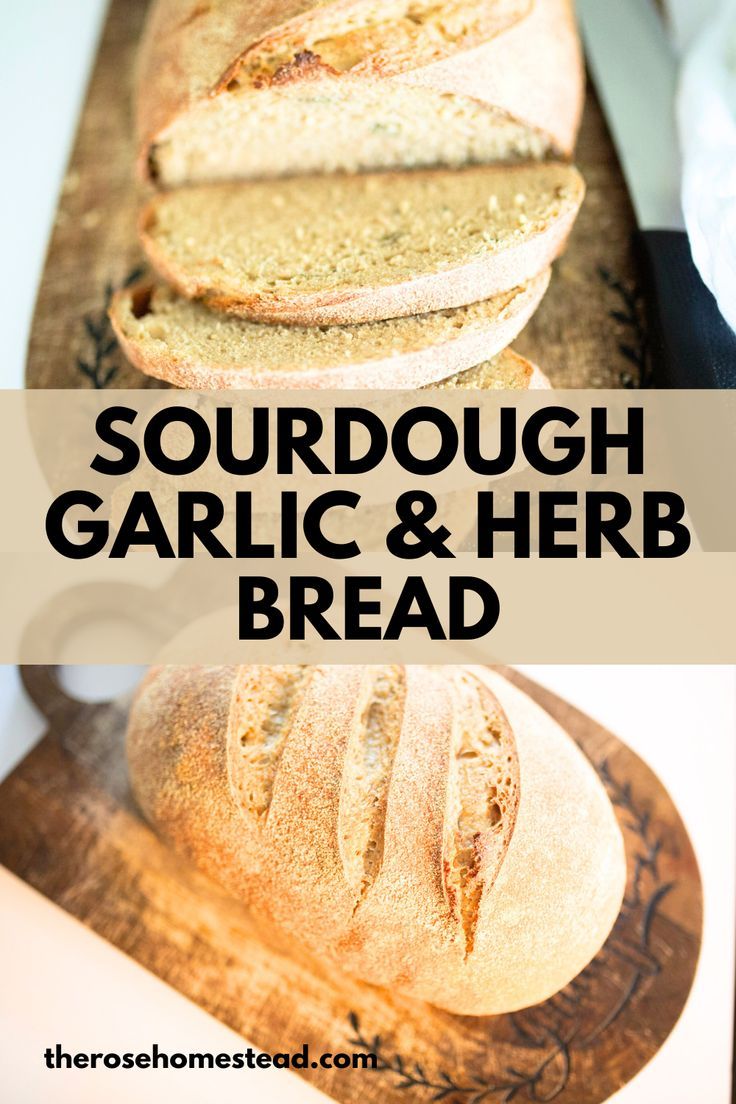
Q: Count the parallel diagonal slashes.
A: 3